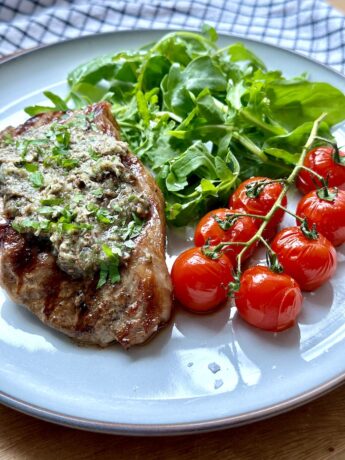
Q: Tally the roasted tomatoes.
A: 7